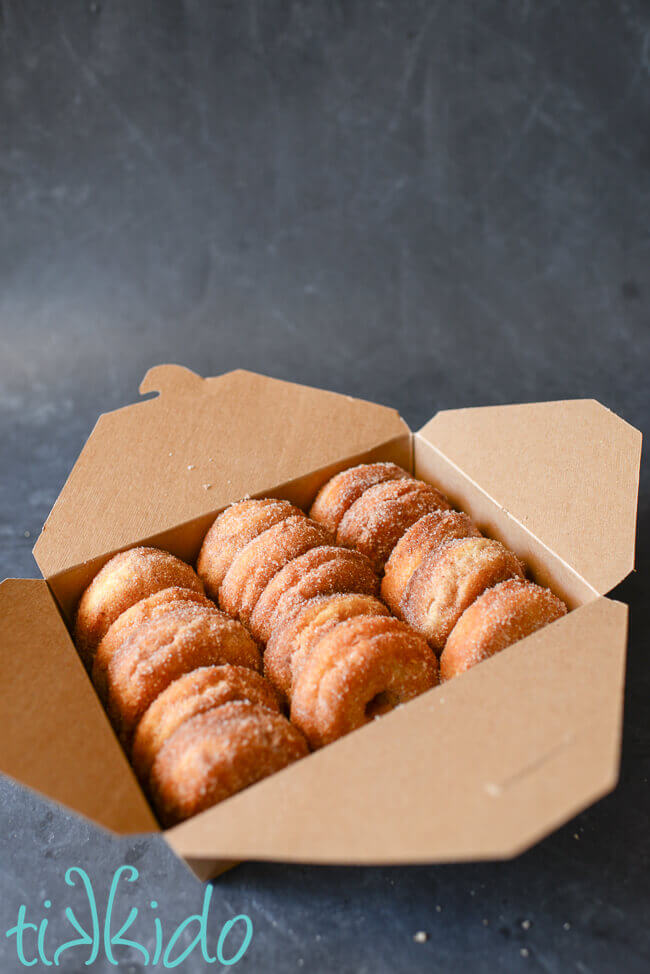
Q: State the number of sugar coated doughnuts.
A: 15